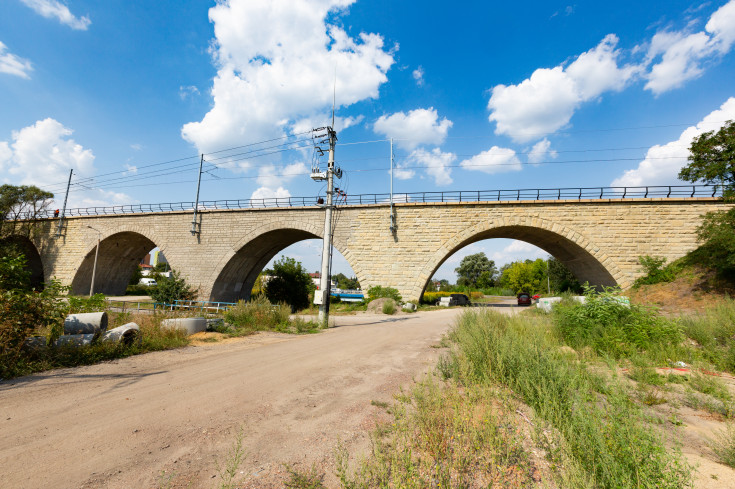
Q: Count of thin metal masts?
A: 3